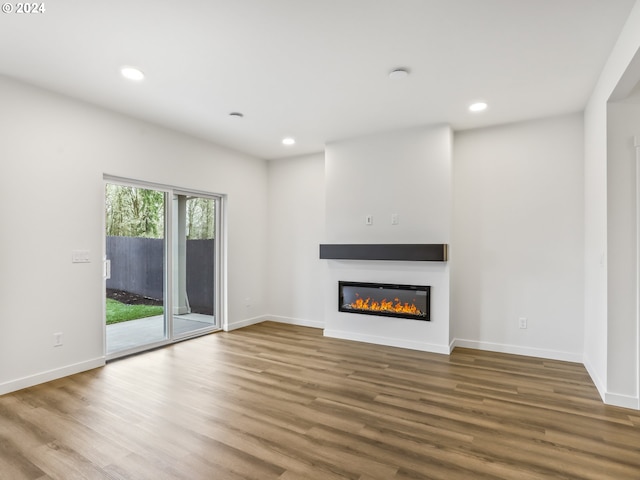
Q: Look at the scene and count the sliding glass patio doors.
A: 1